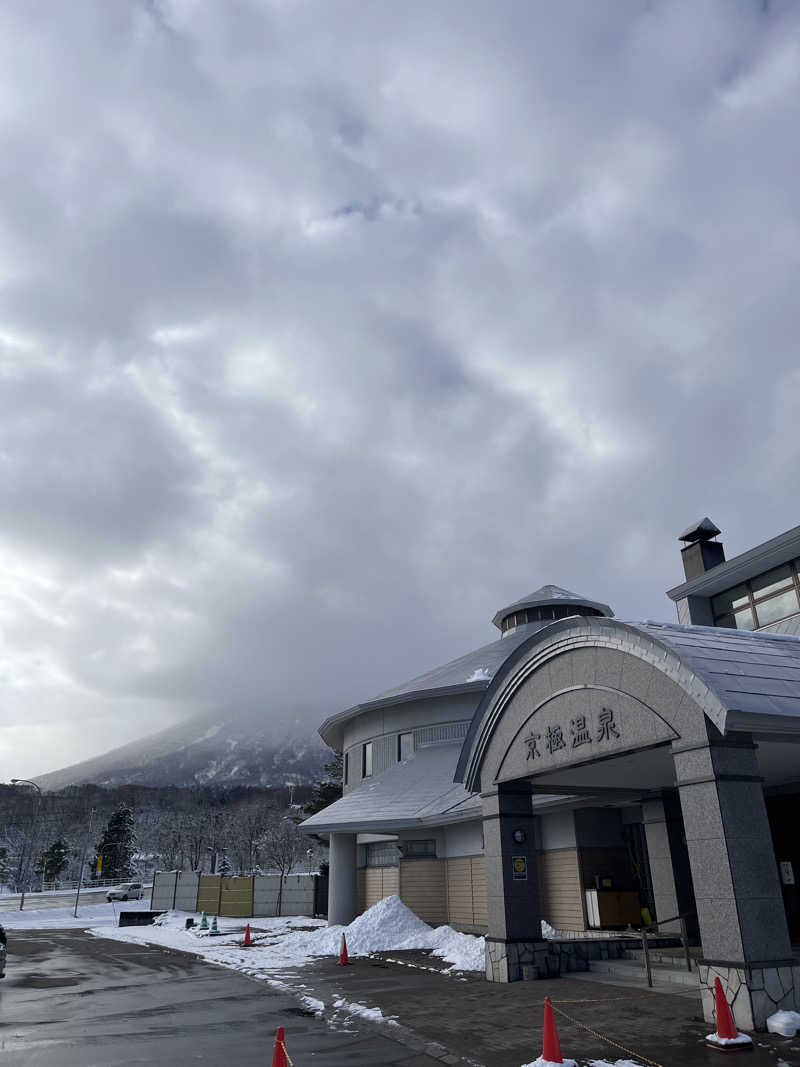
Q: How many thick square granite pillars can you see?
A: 3